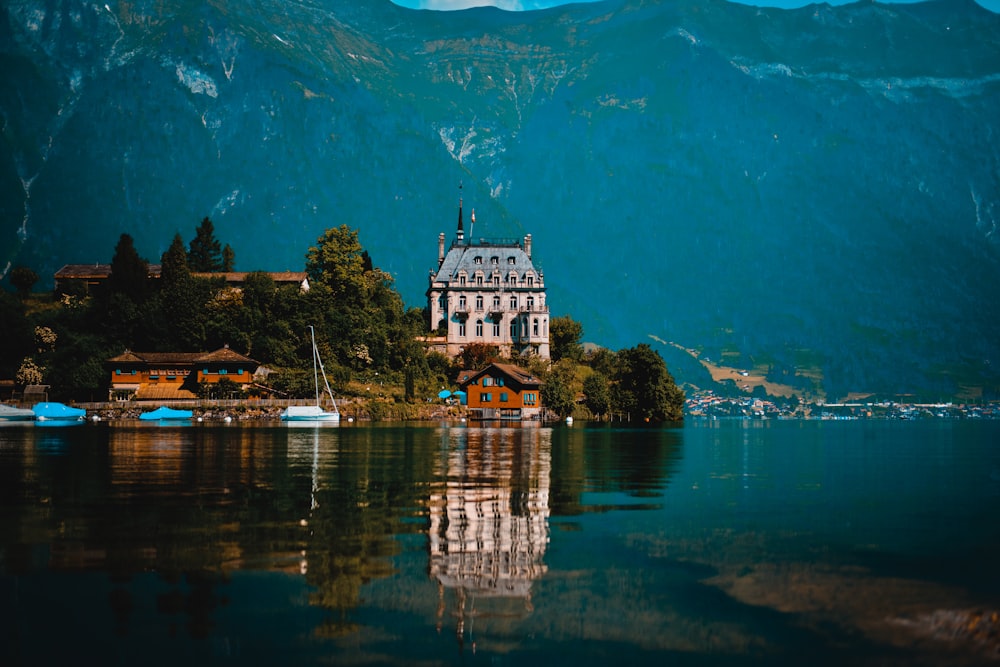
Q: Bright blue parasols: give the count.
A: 2